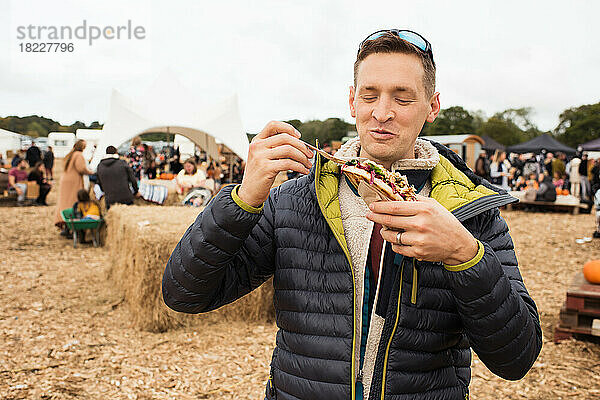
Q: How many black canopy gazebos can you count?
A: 3